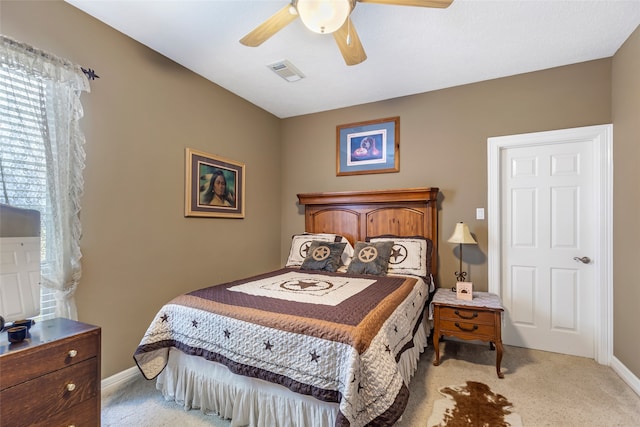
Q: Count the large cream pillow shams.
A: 2